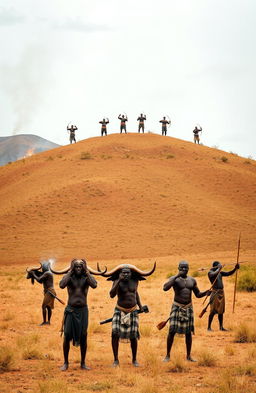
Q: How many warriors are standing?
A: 11